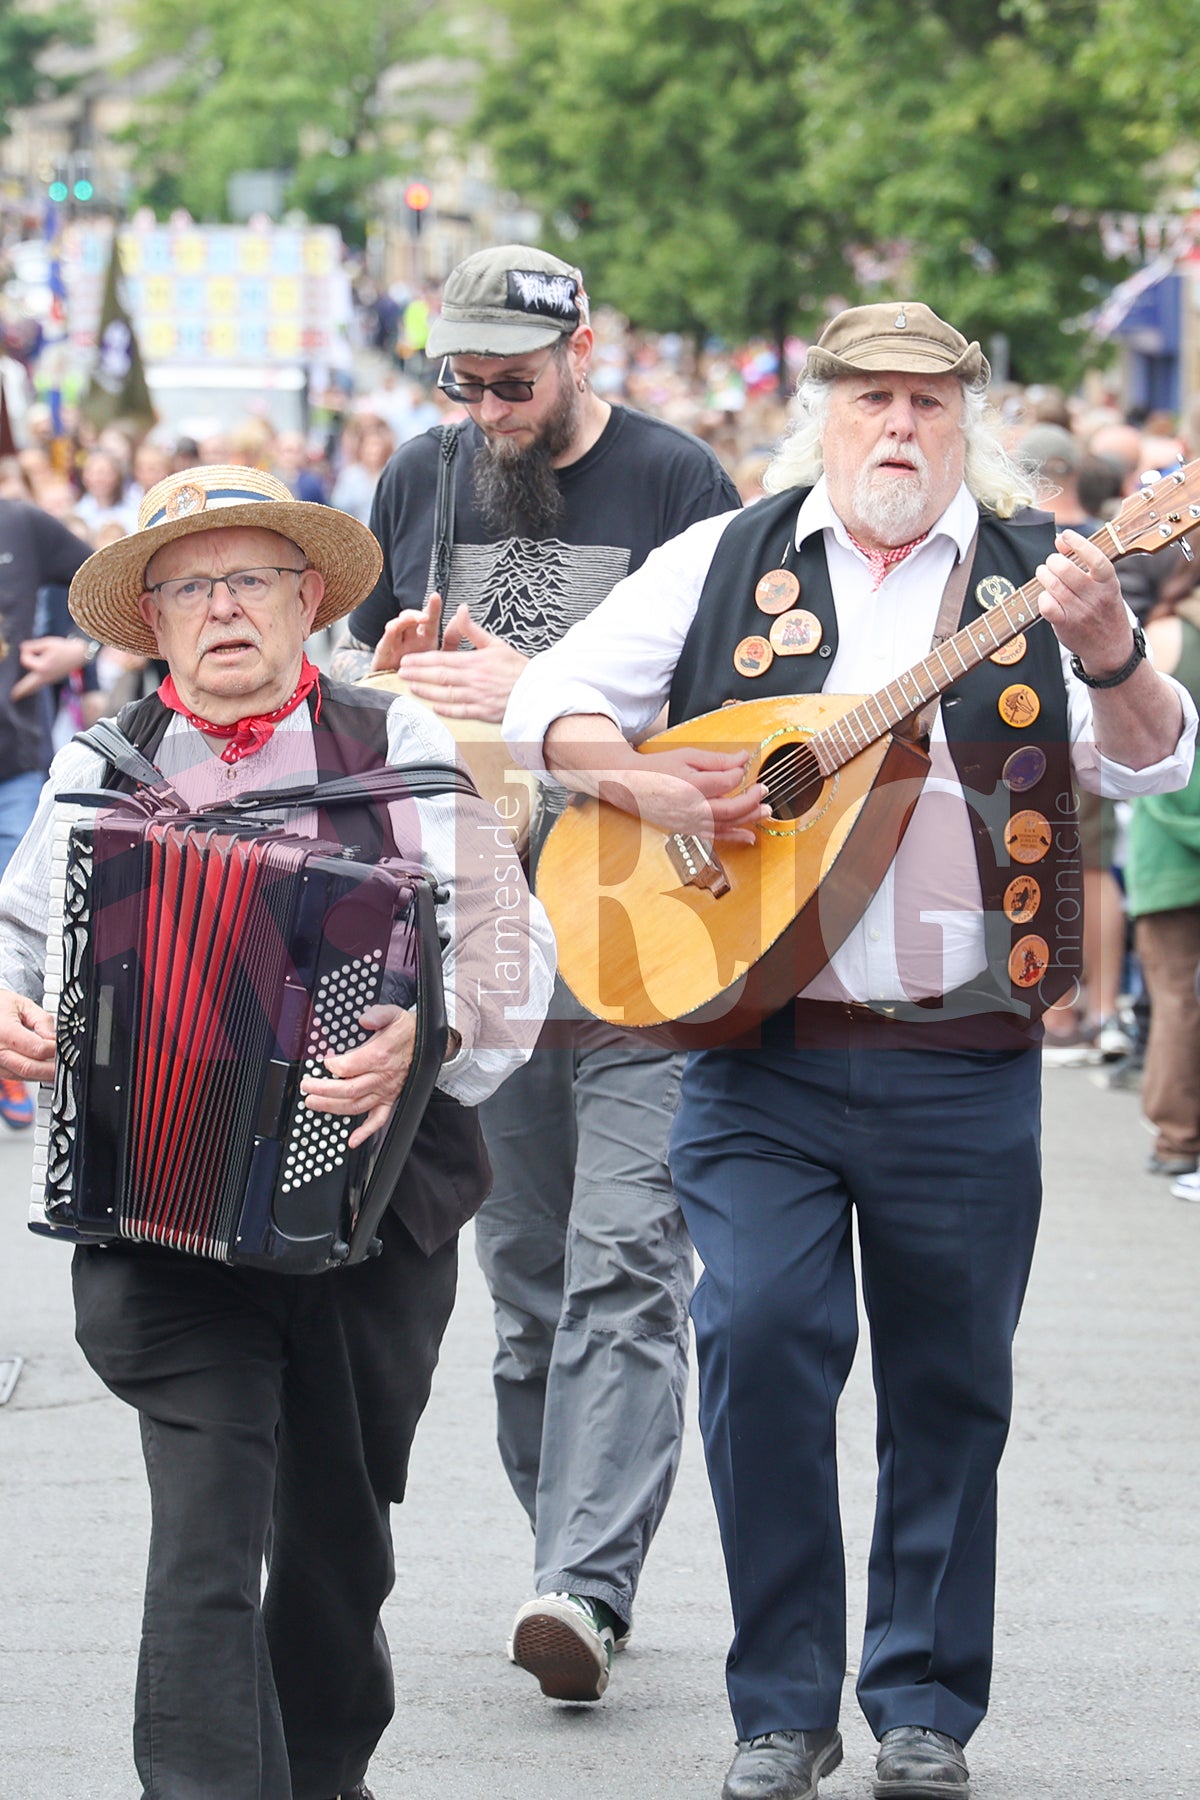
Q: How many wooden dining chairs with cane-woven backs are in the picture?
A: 0